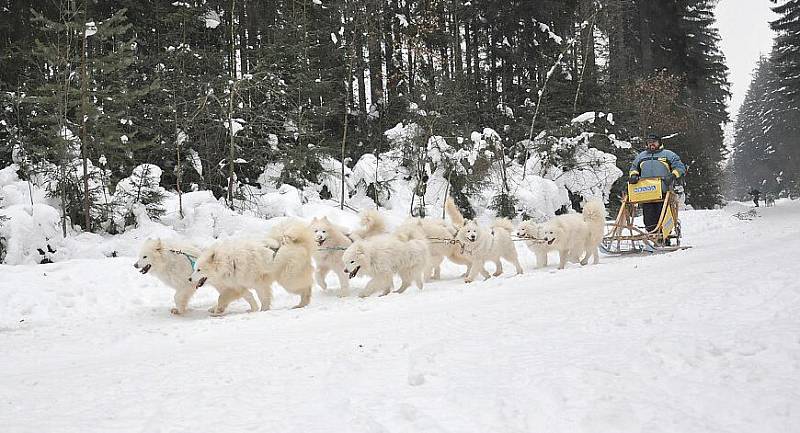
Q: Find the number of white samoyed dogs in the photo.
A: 8